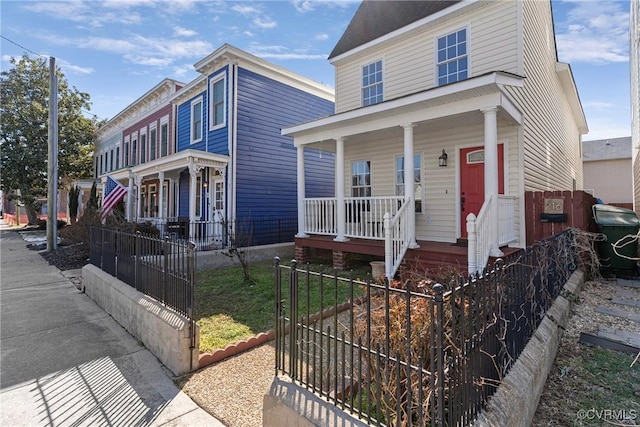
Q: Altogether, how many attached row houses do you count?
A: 3